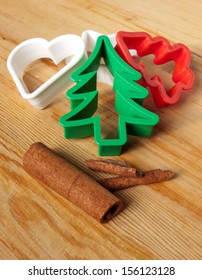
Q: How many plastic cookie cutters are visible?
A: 4